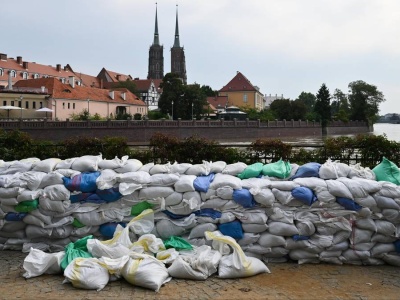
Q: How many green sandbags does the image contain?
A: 8